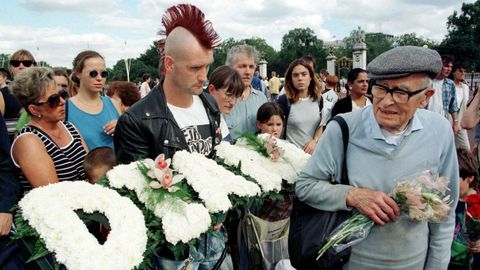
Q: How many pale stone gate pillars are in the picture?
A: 3